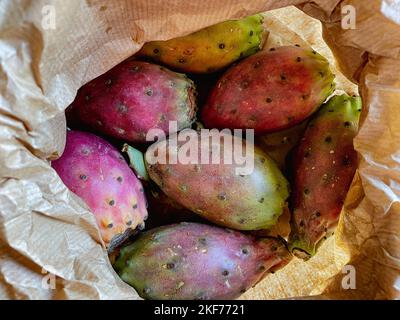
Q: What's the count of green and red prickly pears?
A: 7